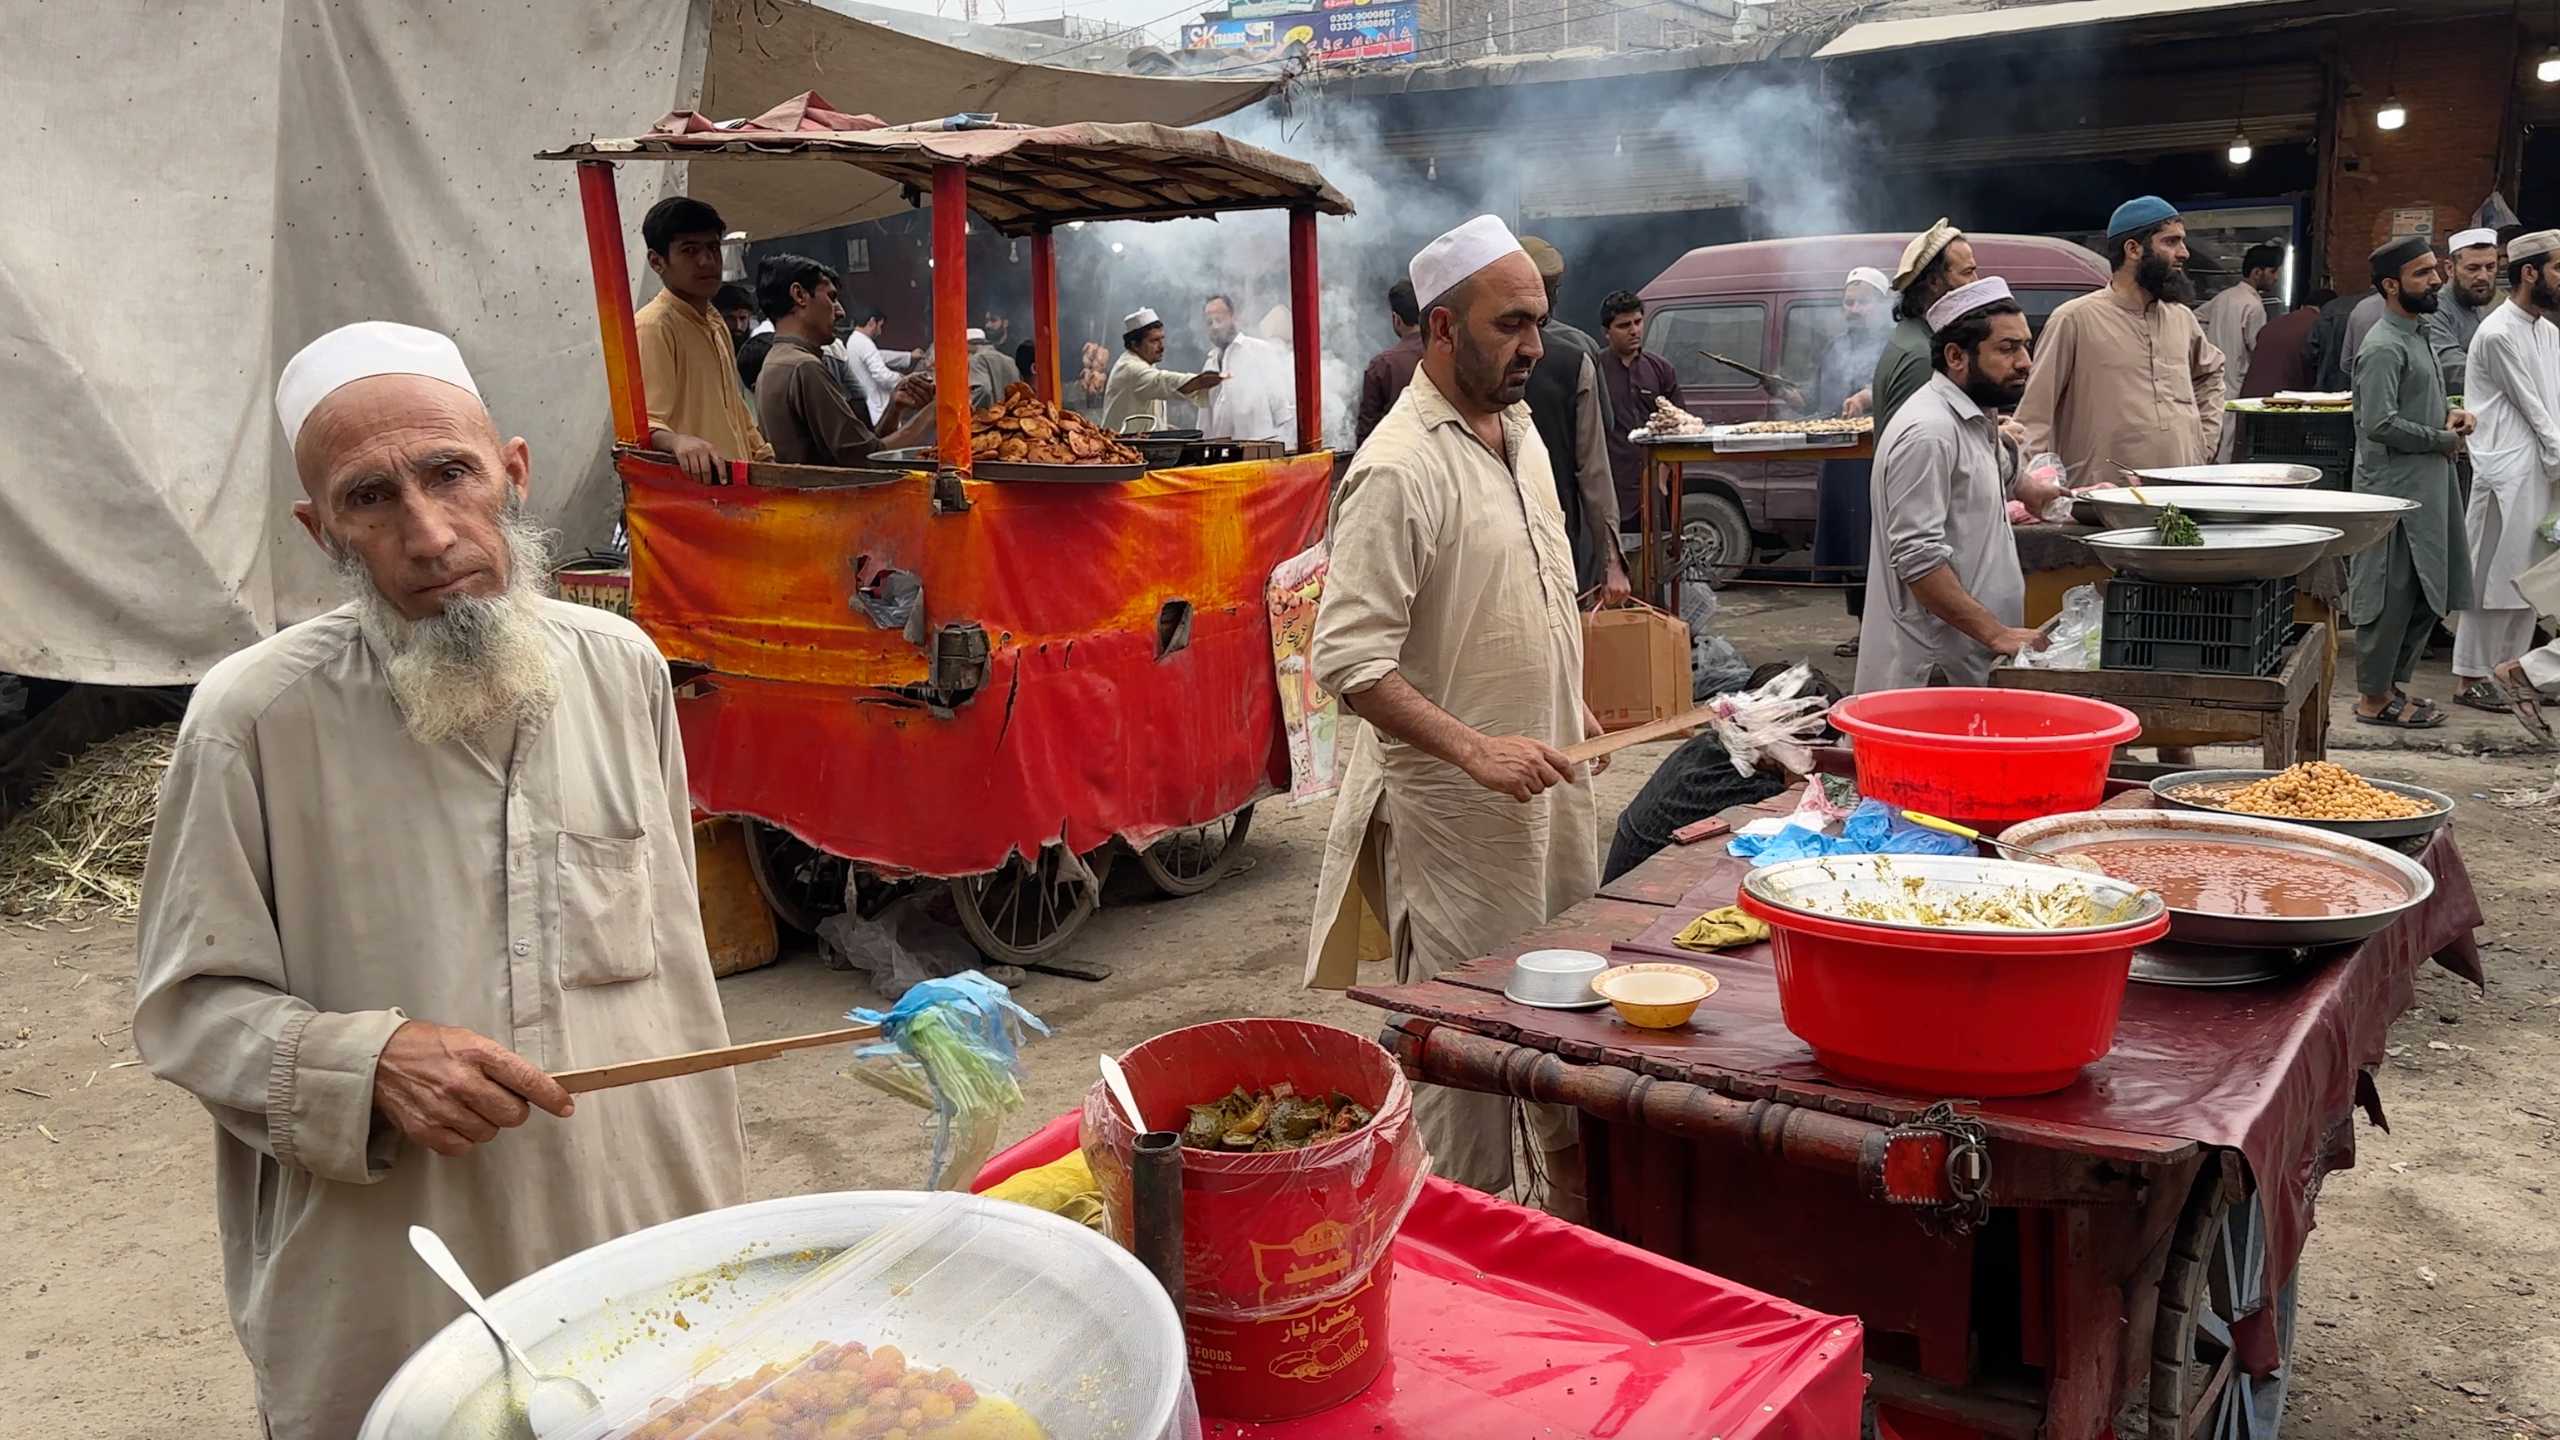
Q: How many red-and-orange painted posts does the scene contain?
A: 4